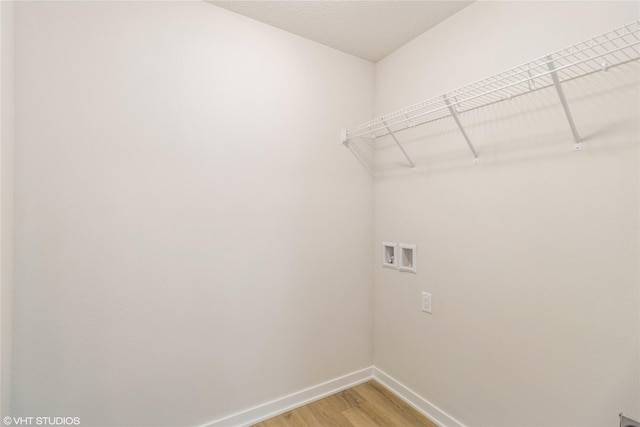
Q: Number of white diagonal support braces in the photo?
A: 3